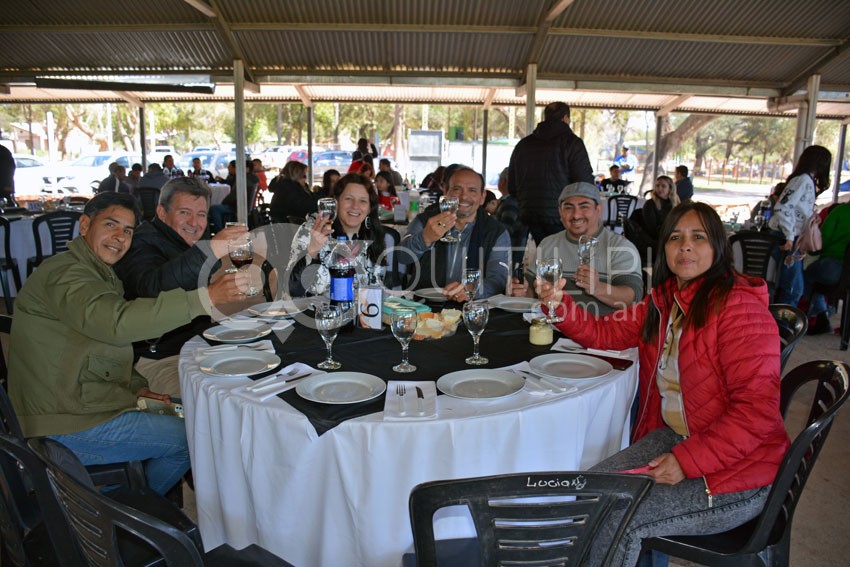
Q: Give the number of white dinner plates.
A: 8